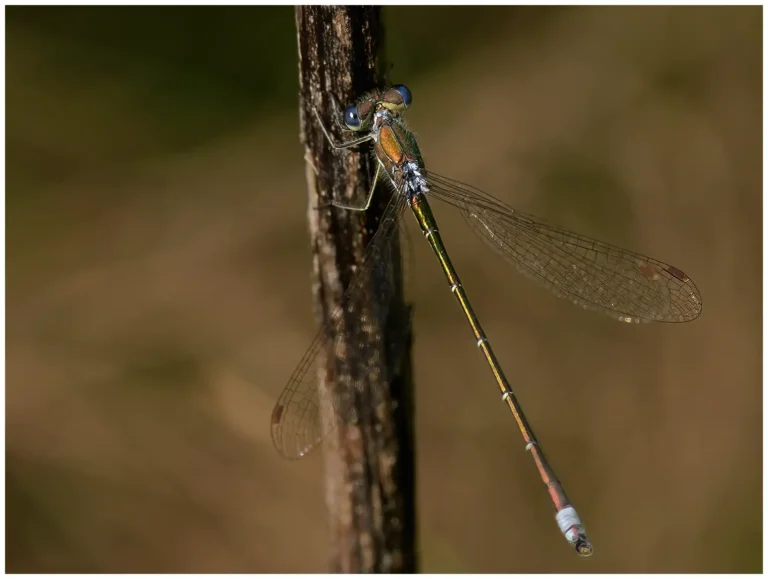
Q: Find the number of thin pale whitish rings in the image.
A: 5